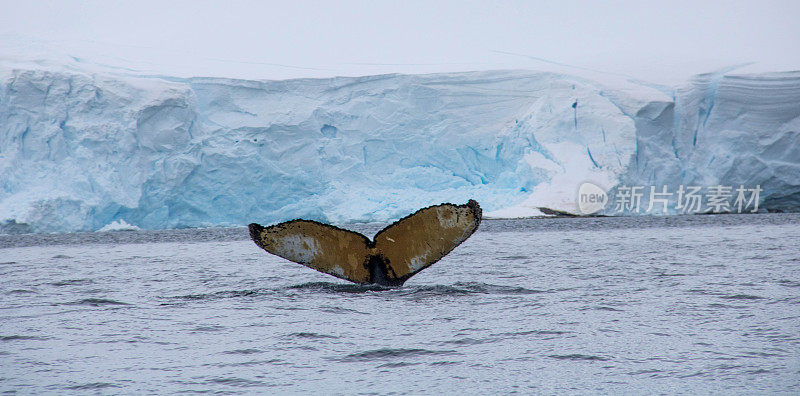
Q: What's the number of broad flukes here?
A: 2